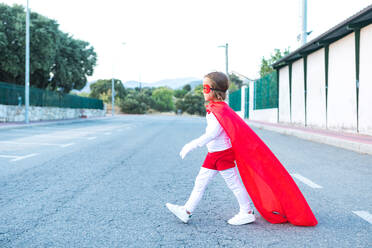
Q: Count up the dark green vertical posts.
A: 5